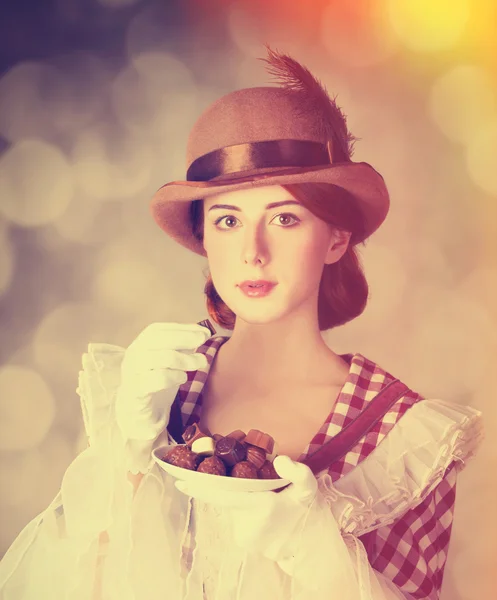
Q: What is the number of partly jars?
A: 0